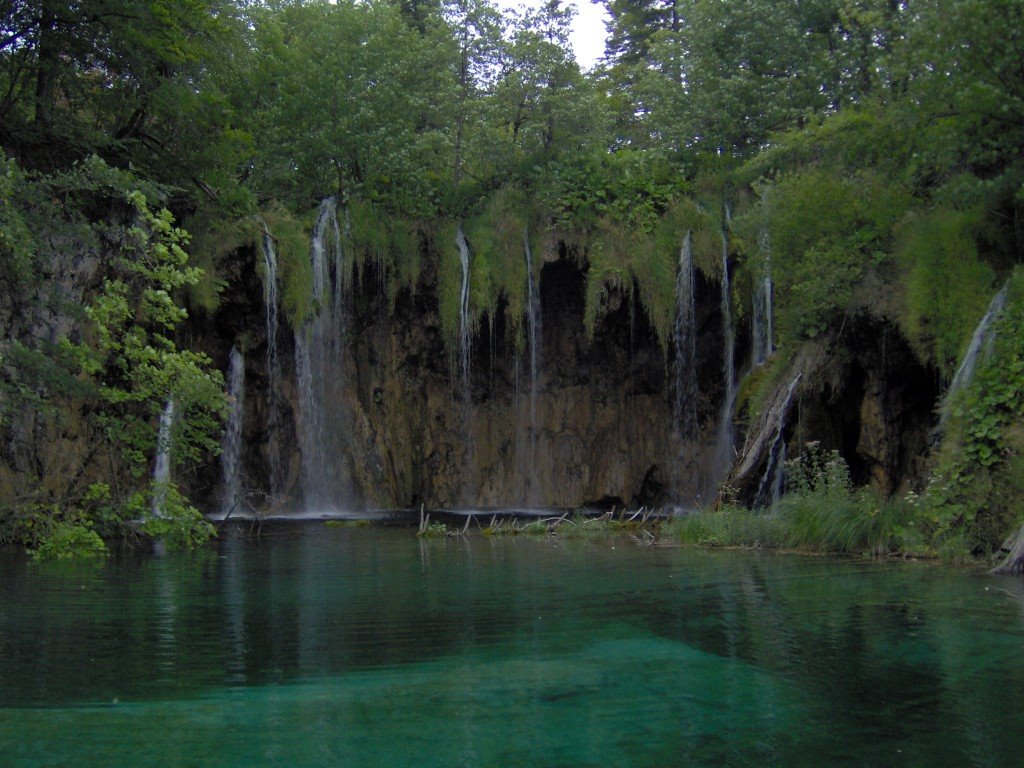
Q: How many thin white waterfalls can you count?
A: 11